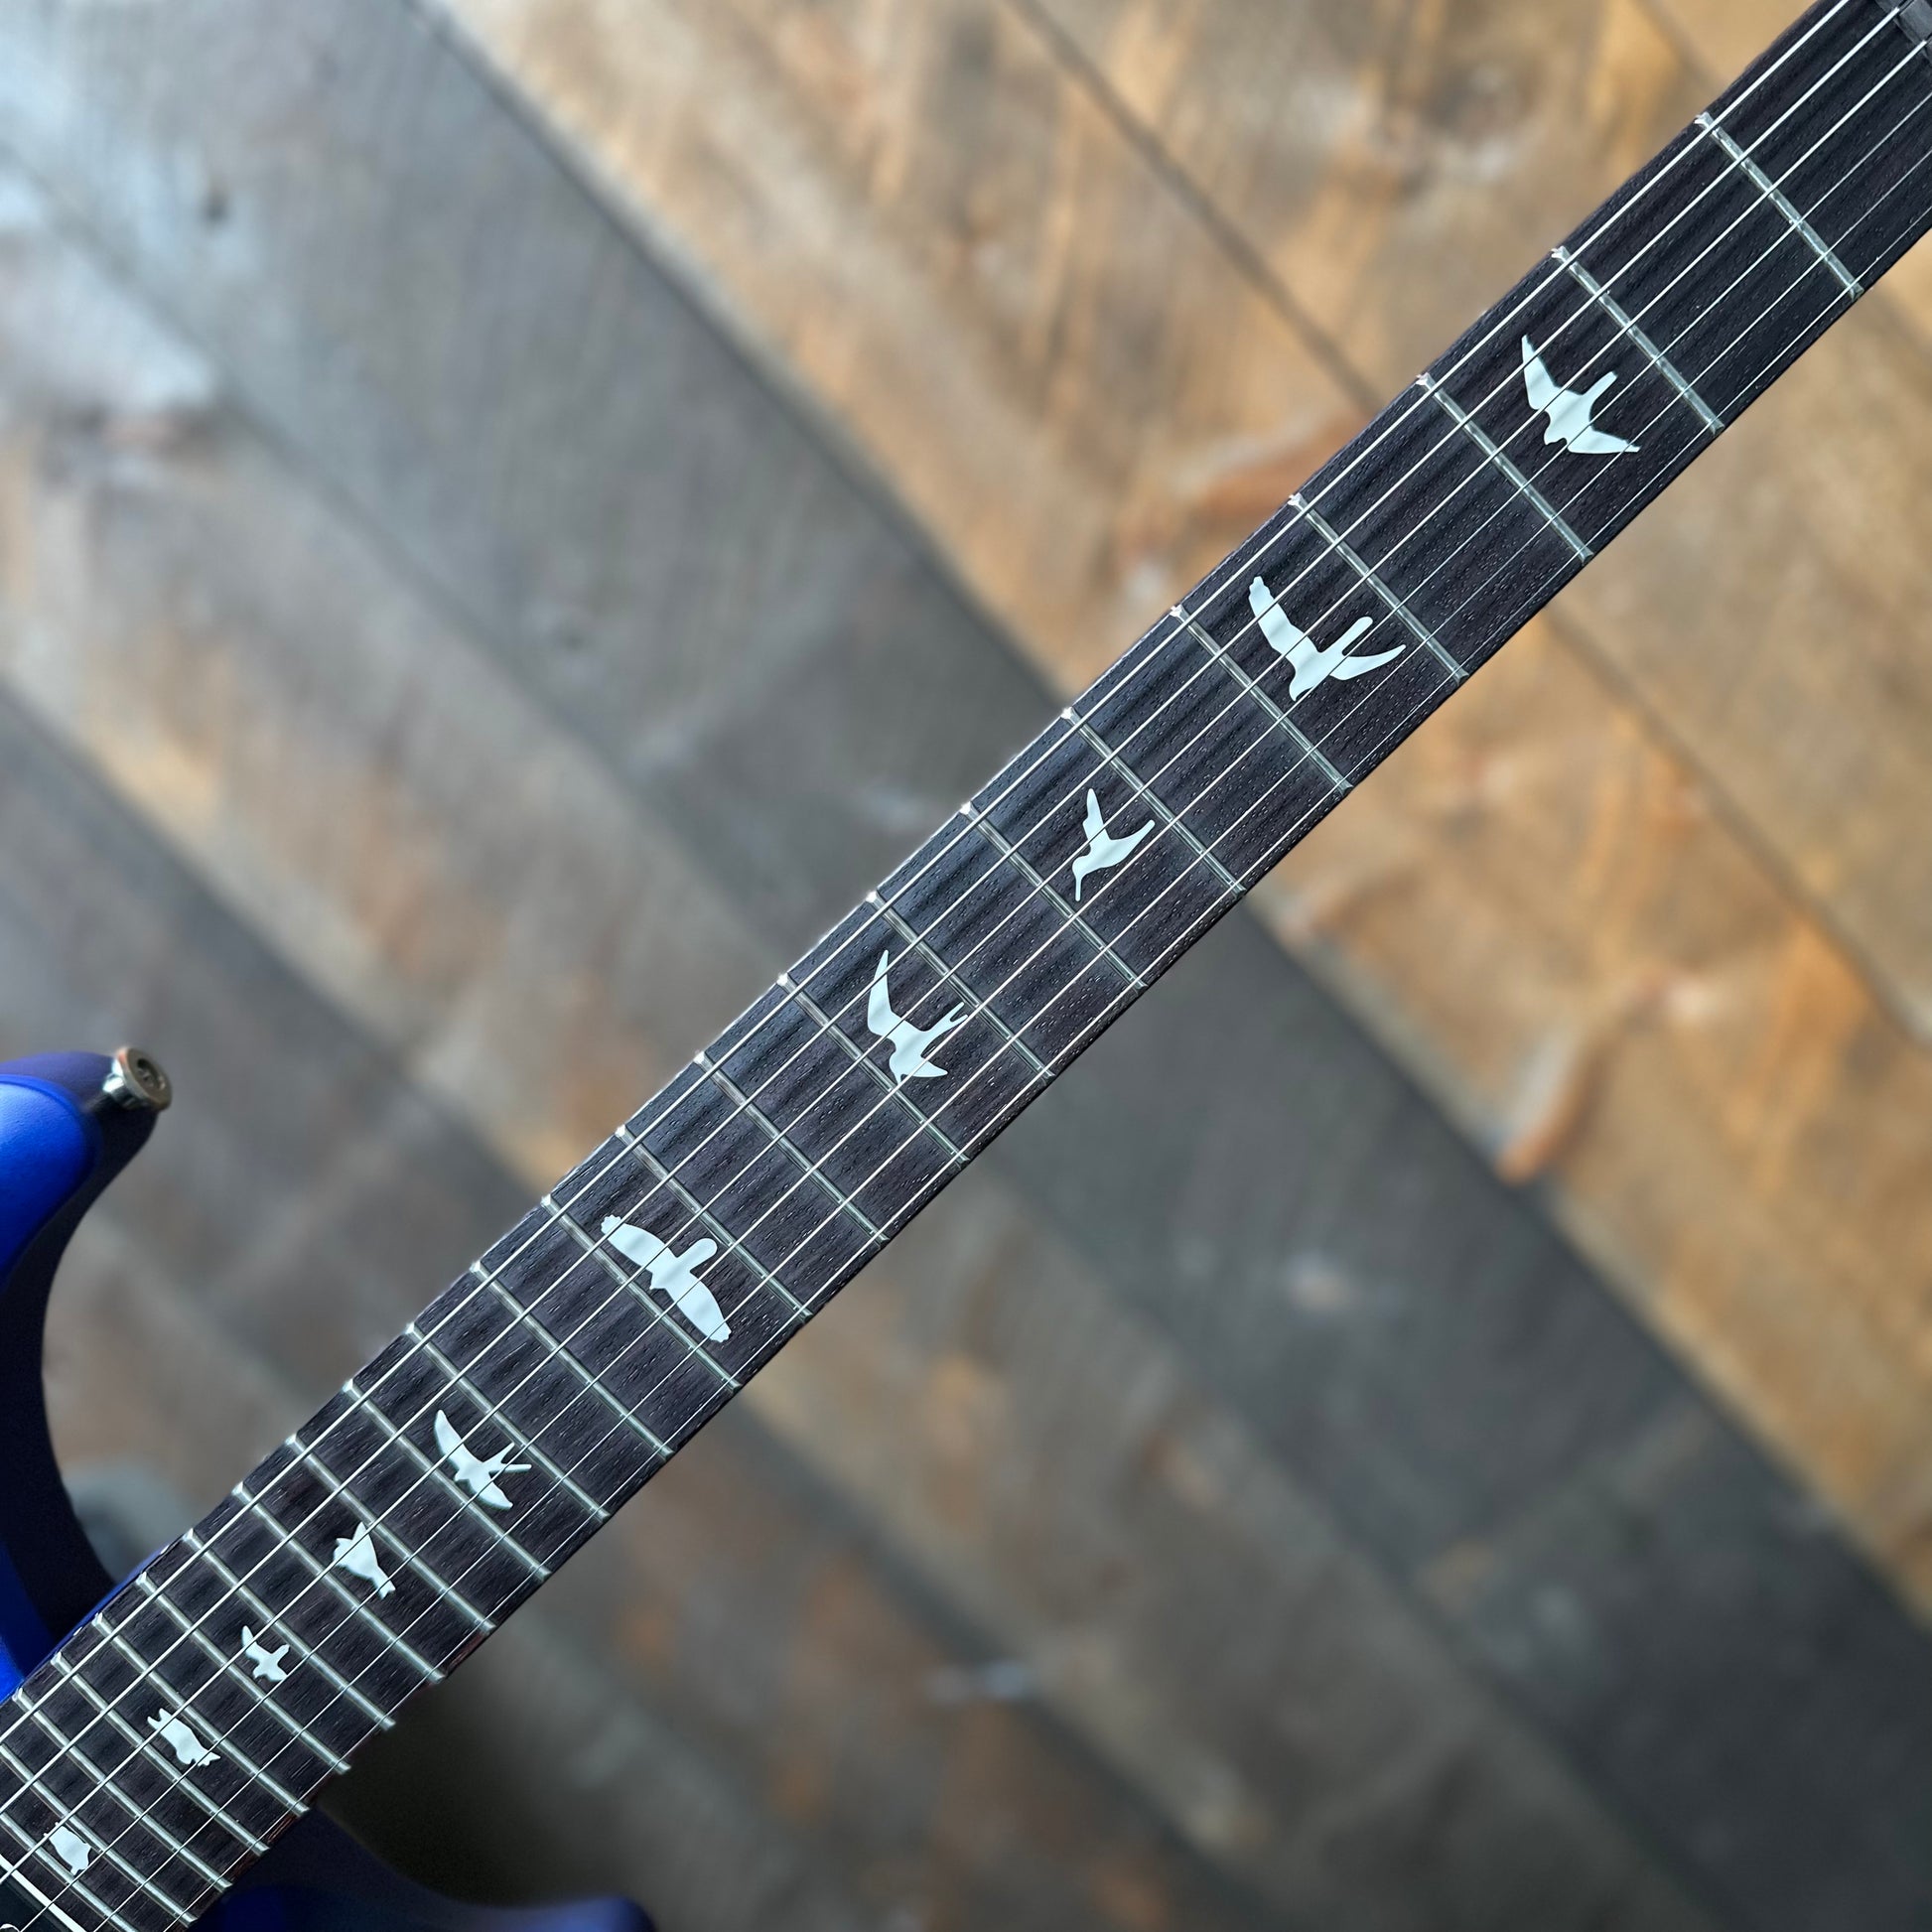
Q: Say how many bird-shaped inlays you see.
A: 10